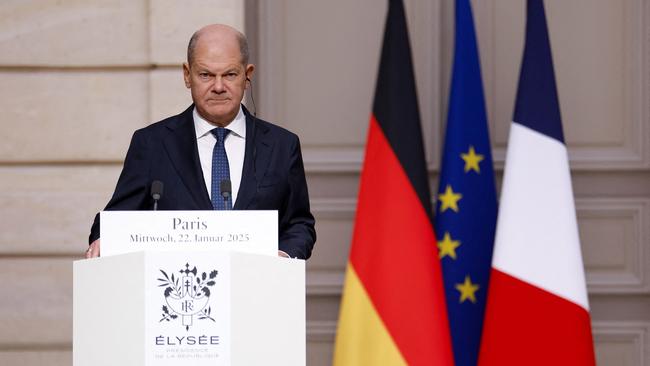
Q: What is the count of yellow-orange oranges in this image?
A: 0